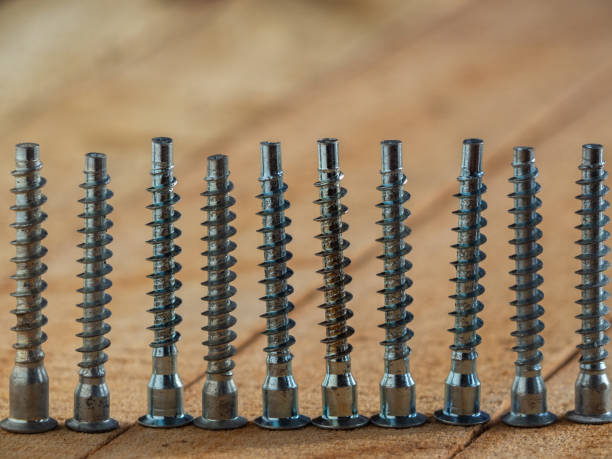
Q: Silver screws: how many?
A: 10